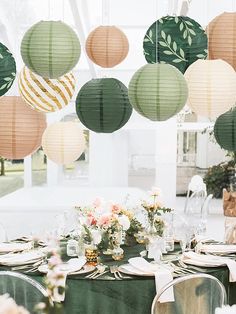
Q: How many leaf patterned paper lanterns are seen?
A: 2